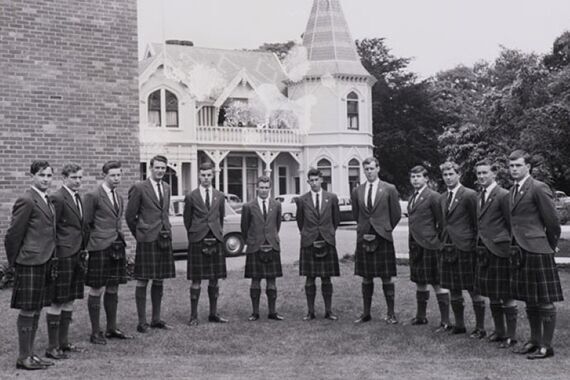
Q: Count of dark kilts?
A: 12